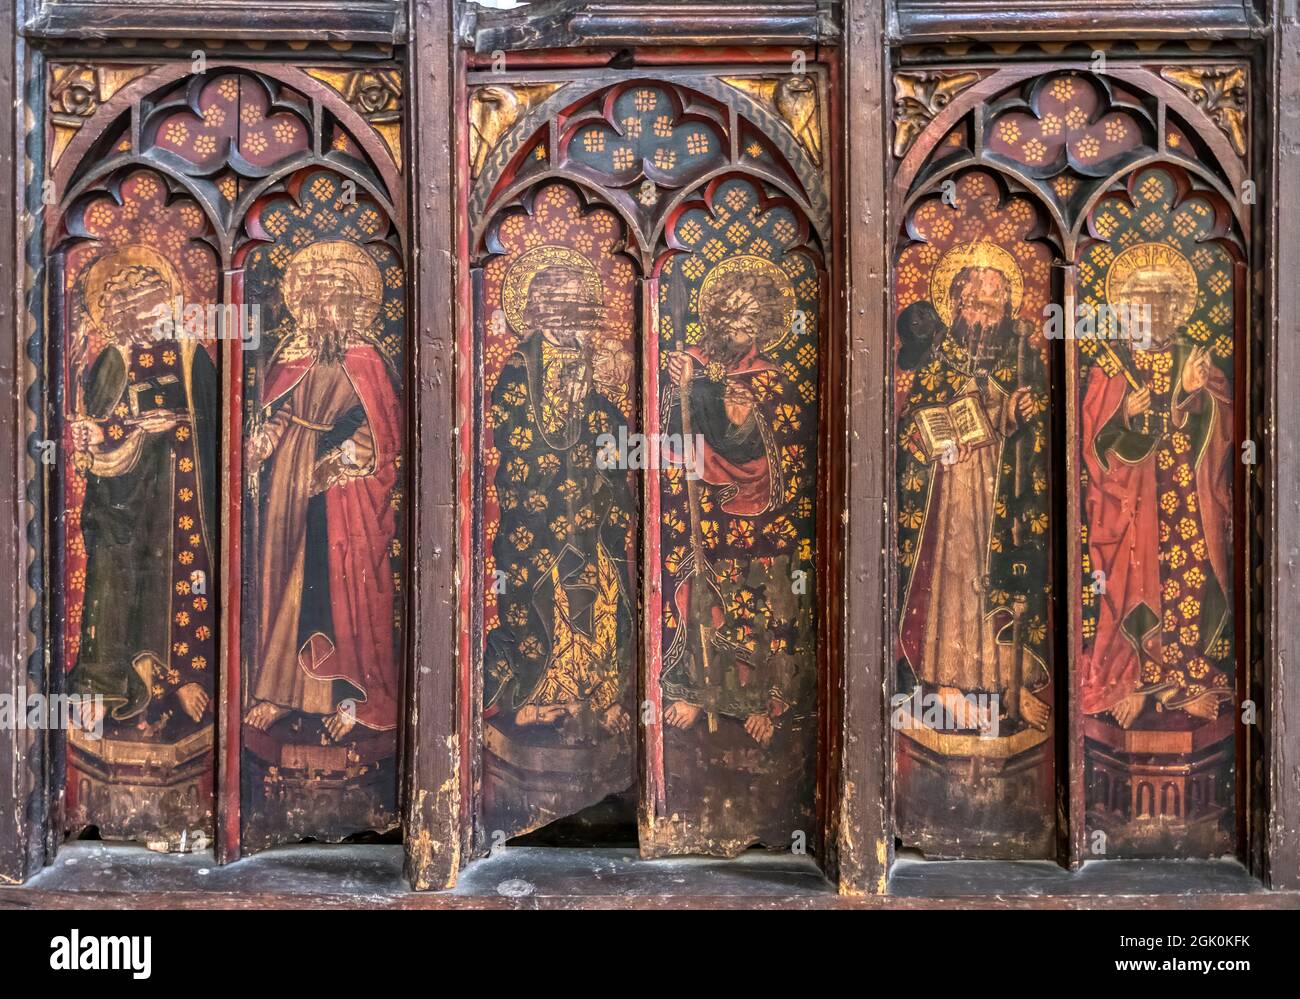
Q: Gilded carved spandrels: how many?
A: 6